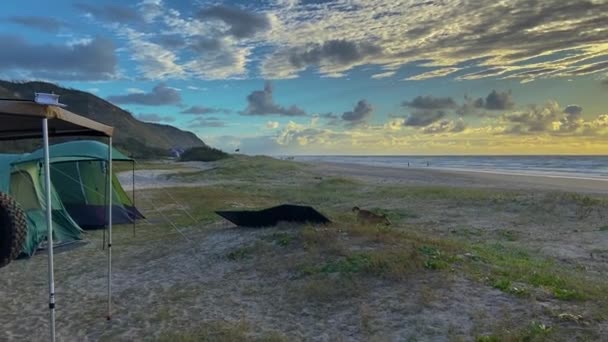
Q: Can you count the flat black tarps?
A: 1